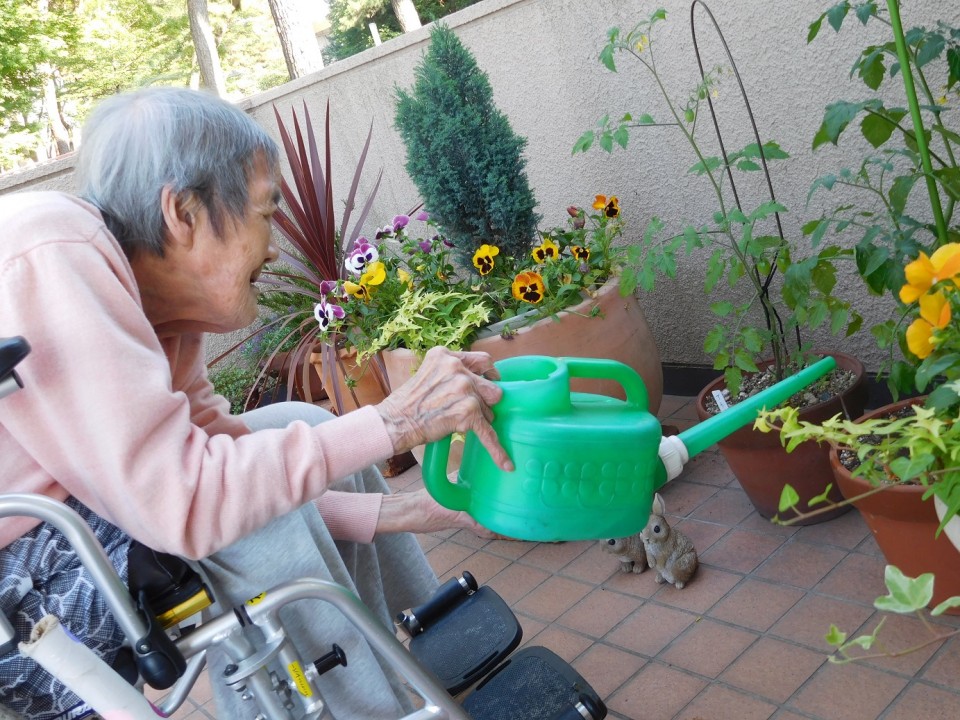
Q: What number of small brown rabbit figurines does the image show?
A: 2